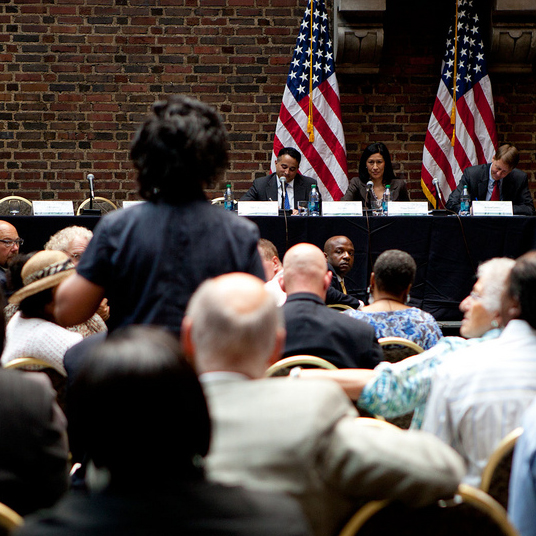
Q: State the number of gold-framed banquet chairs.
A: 11